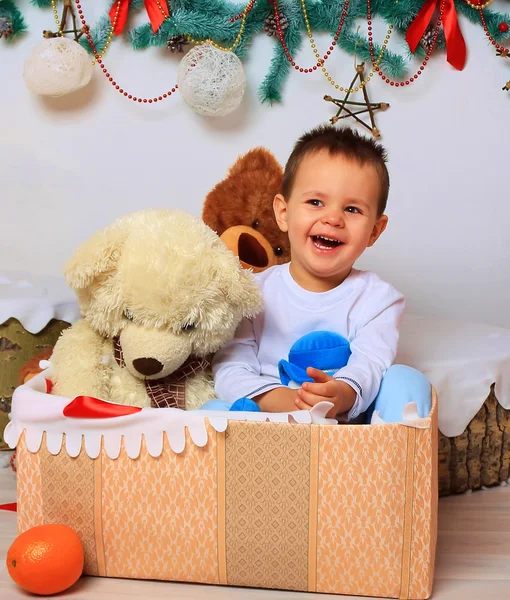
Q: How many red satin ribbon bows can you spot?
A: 2